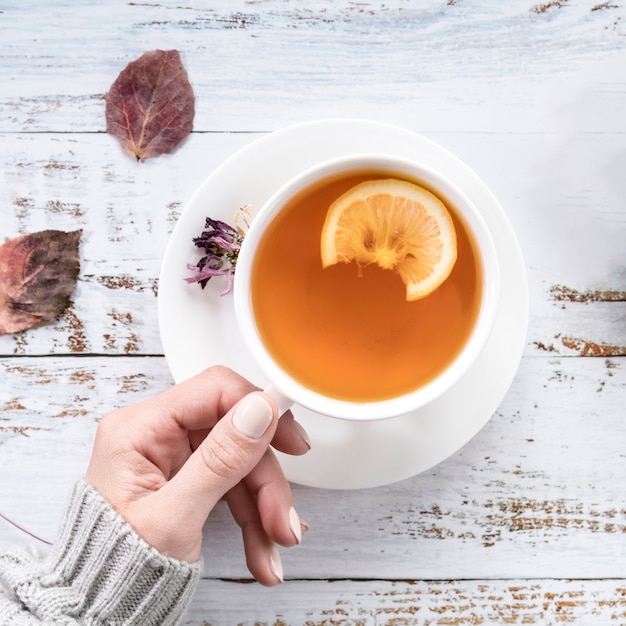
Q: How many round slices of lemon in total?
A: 1